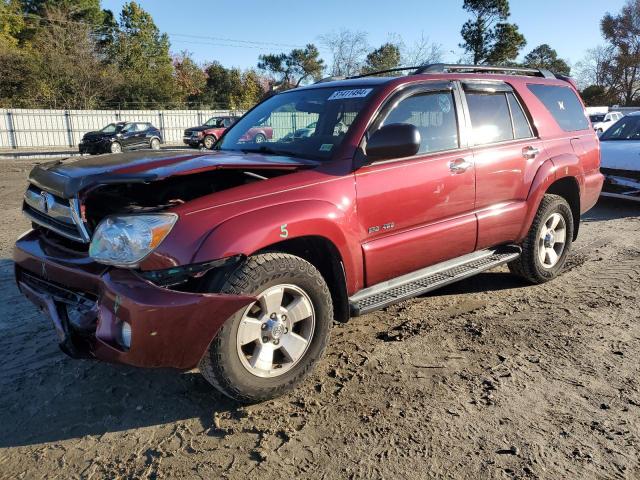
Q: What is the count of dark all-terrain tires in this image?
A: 2